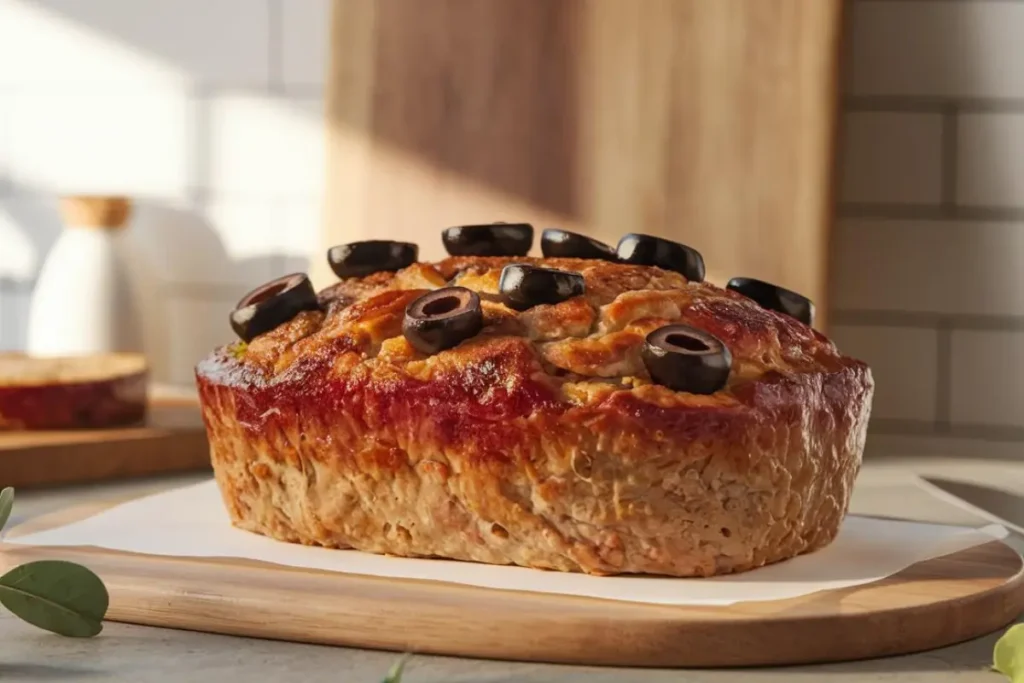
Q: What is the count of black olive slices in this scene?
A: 9